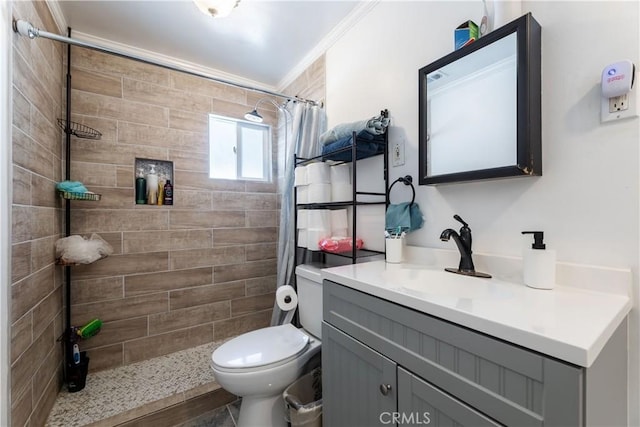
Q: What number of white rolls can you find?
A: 13